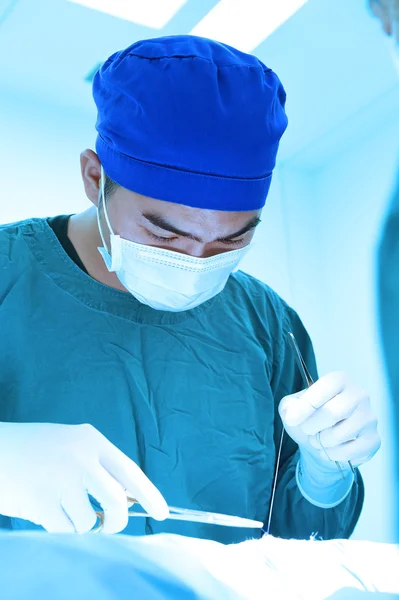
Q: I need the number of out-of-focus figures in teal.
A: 1